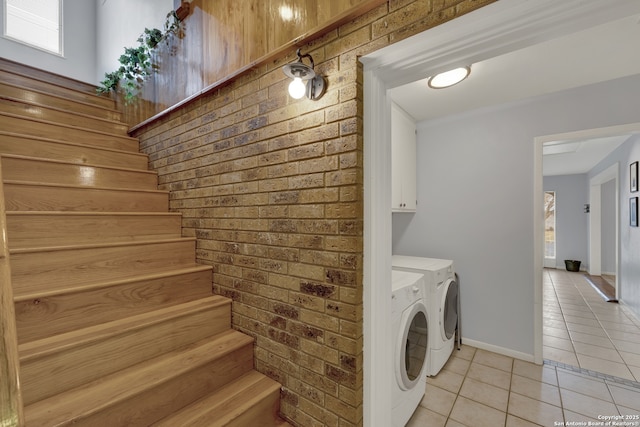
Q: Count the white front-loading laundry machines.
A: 2